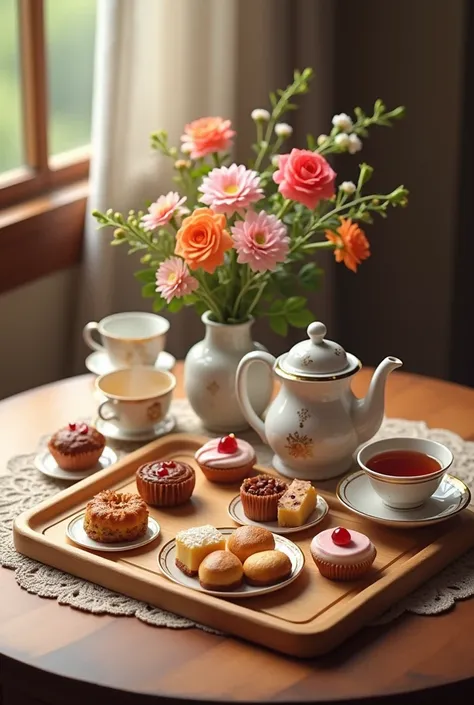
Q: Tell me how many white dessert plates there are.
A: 4